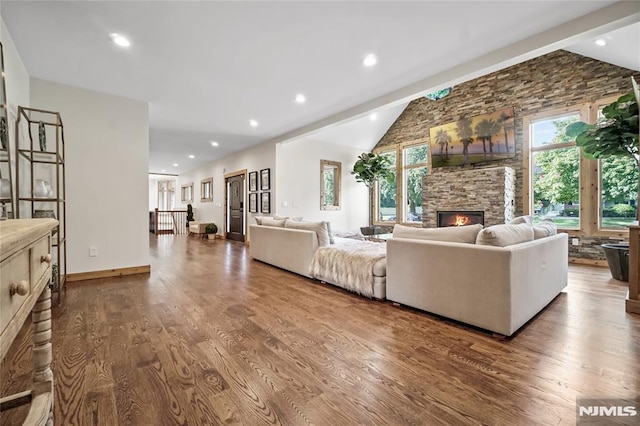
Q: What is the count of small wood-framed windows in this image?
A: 3